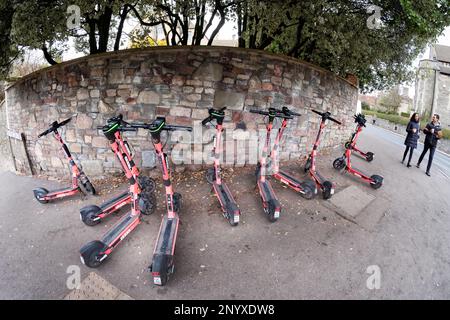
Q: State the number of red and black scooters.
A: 10